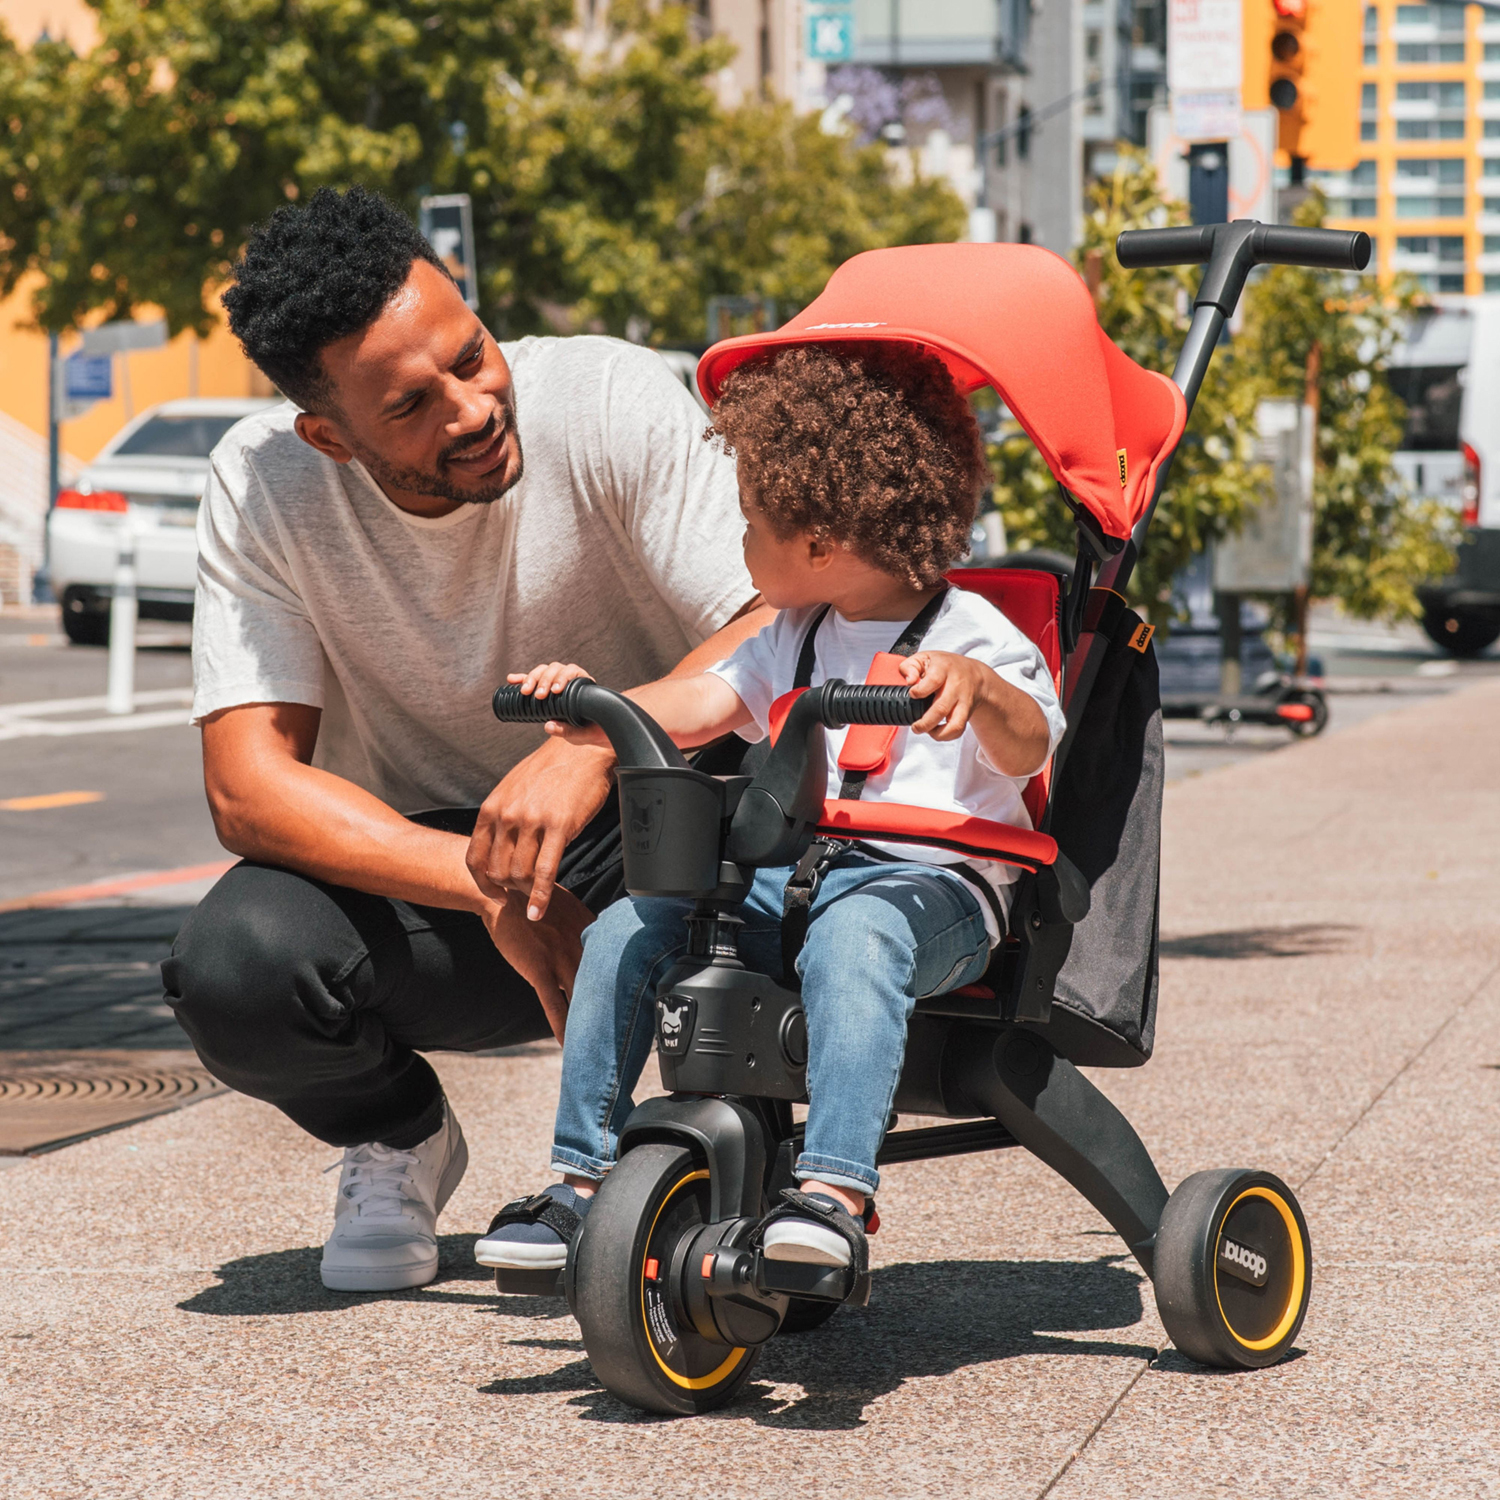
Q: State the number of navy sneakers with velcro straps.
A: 2